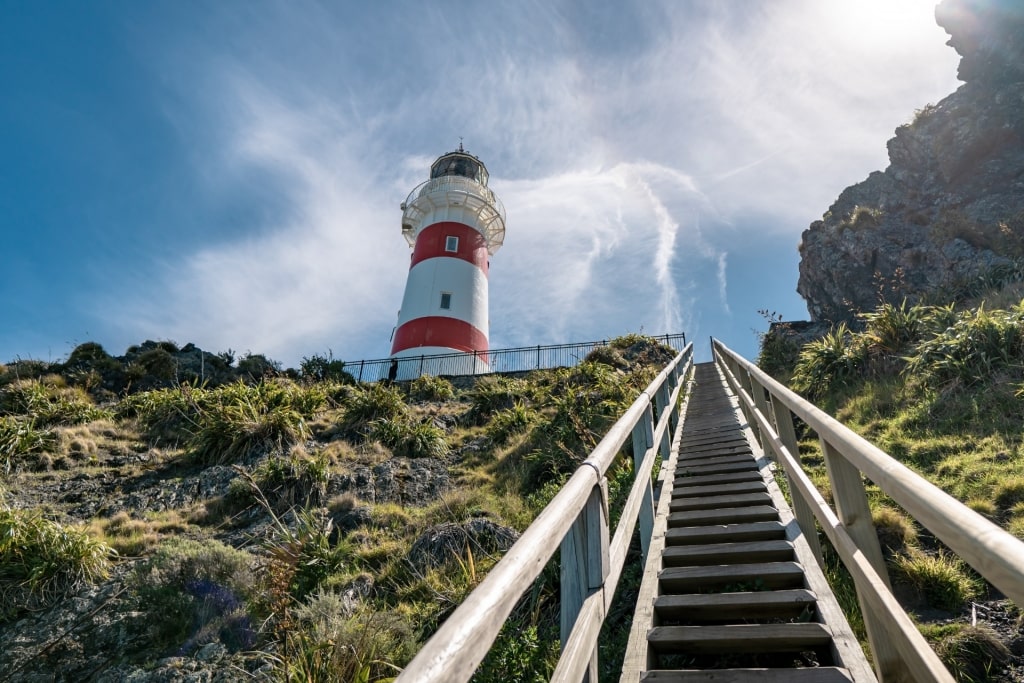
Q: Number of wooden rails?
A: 4